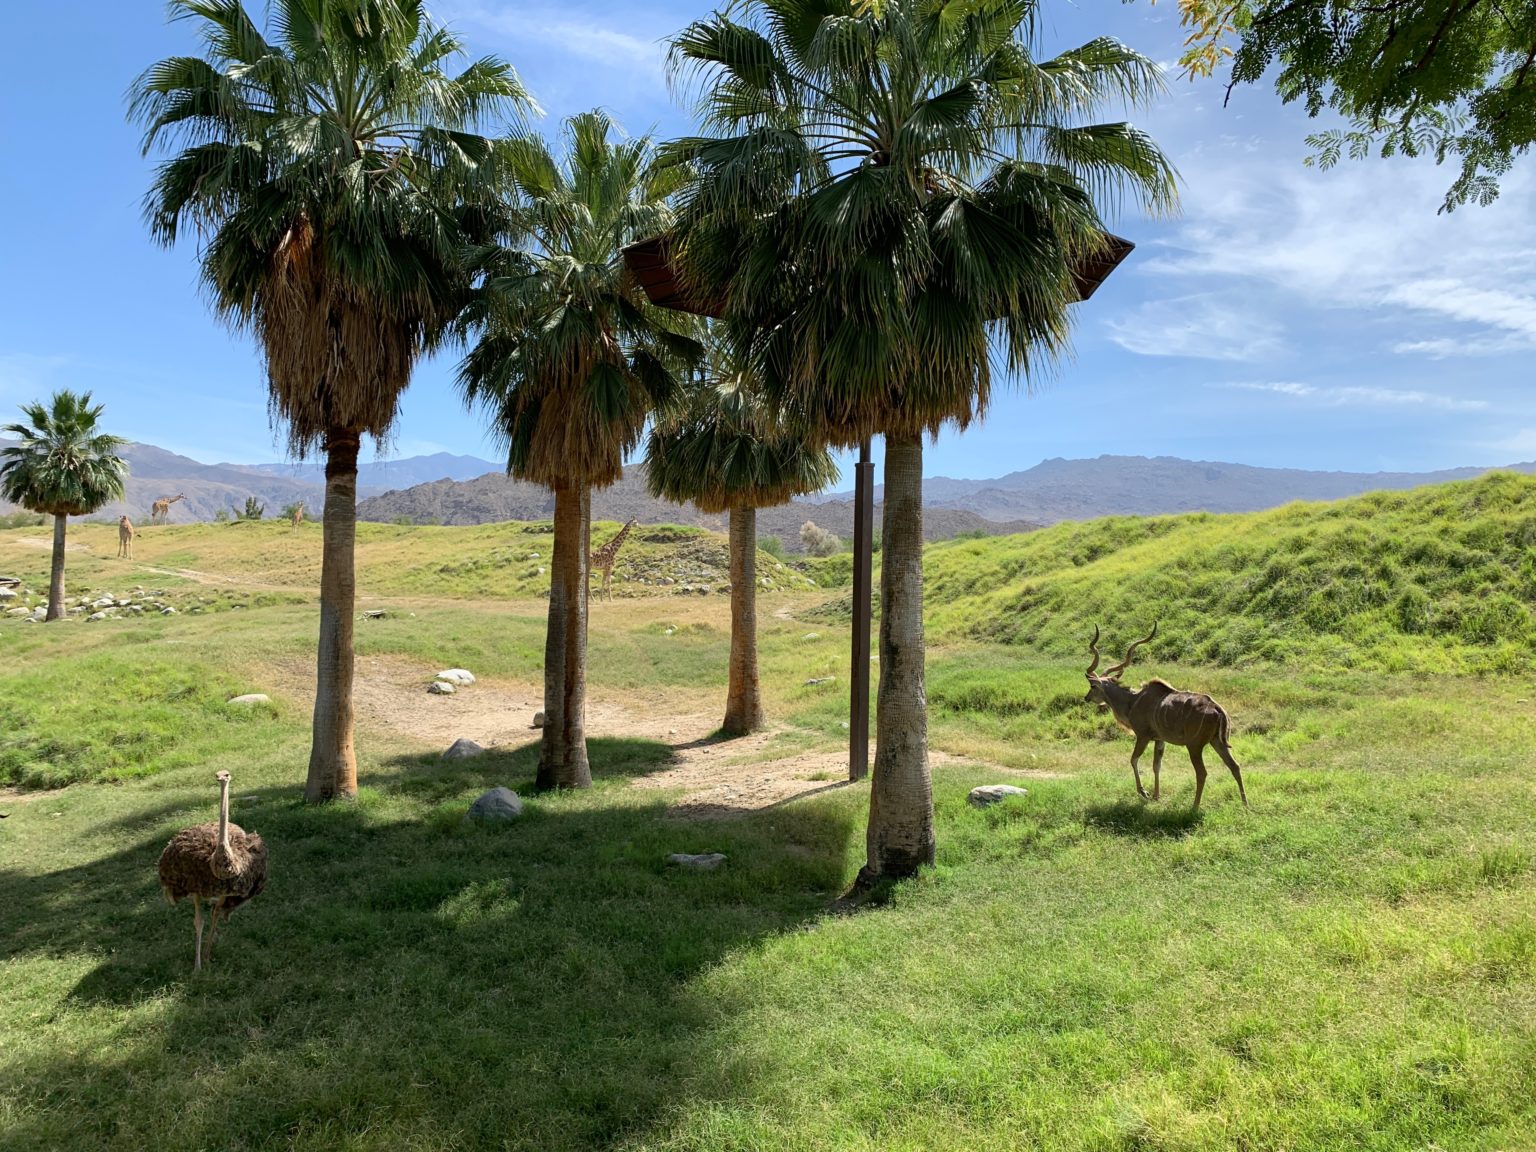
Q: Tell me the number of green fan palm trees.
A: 5